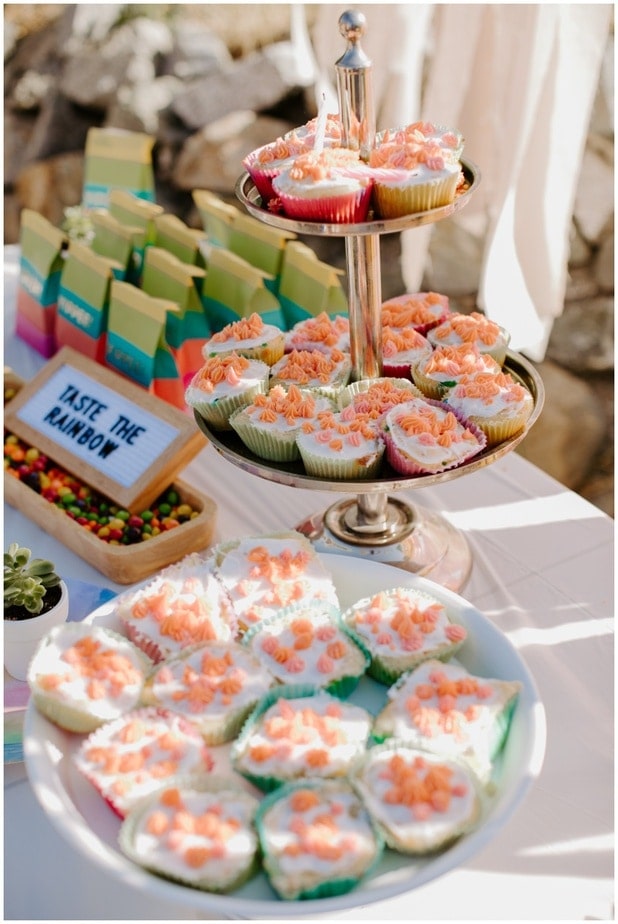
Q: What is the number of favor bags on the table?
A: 12